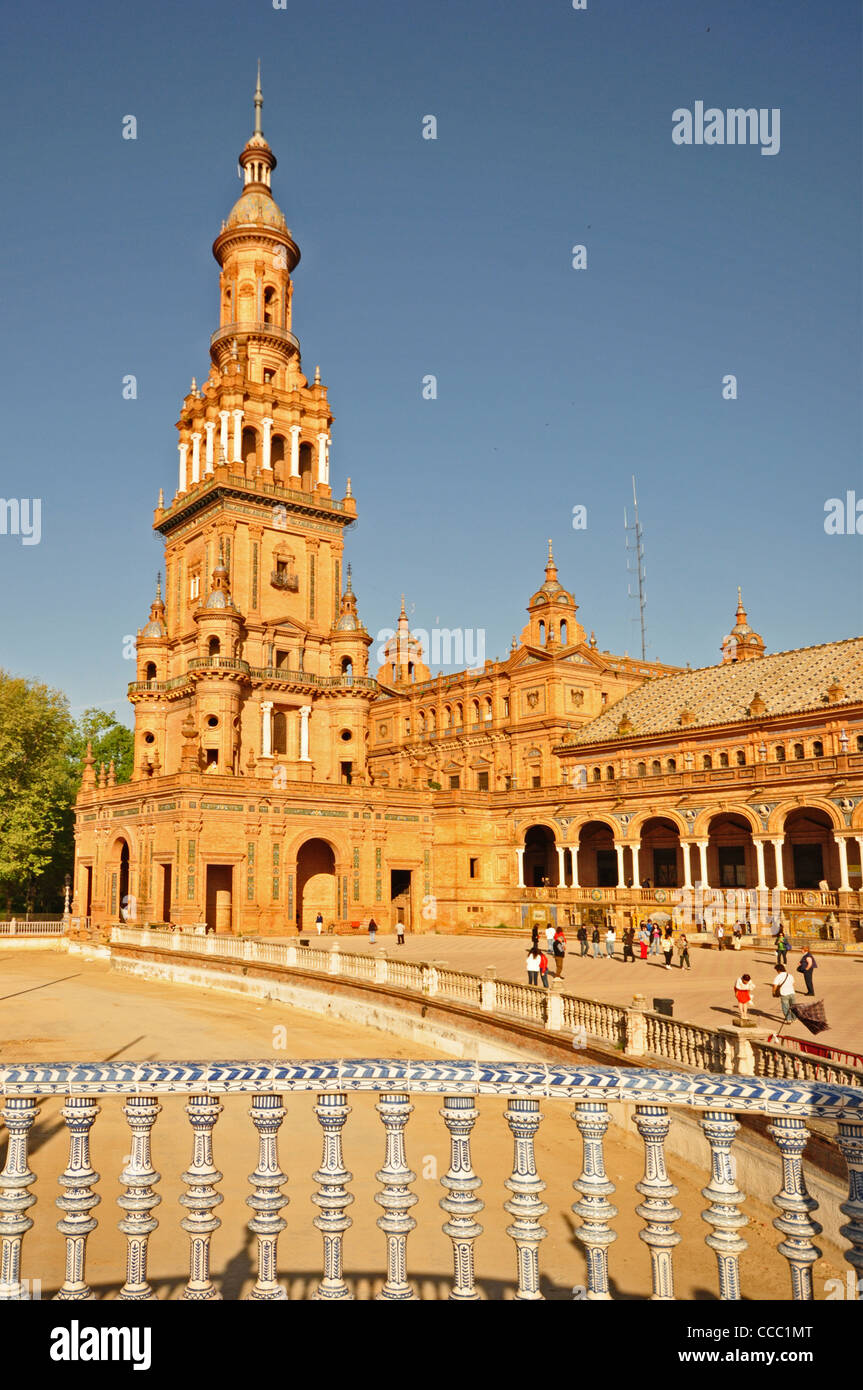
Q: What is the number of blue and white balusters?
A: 14